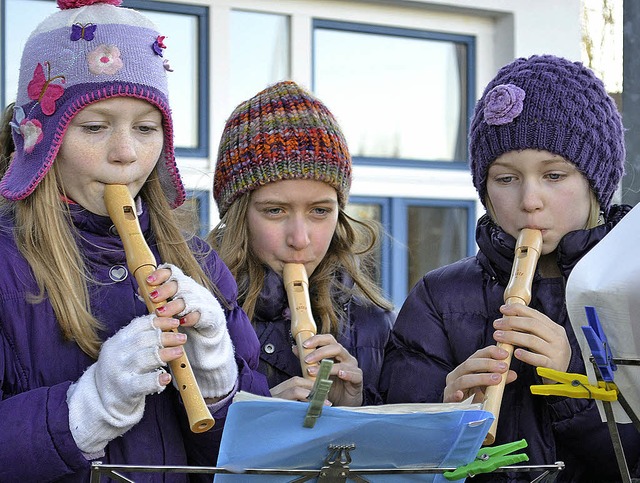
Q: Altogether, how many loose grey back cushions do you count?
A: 0